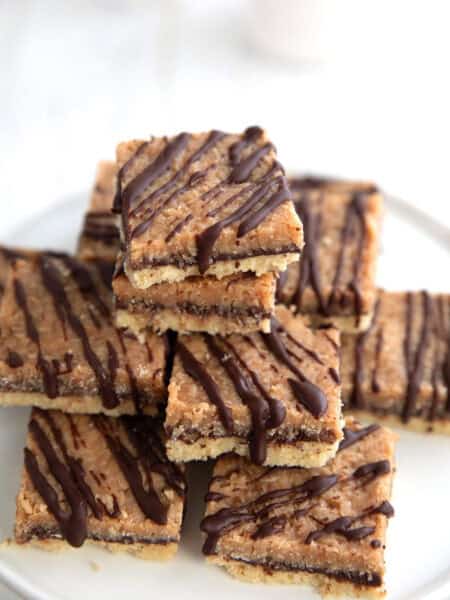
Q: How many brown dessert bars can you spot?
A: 9